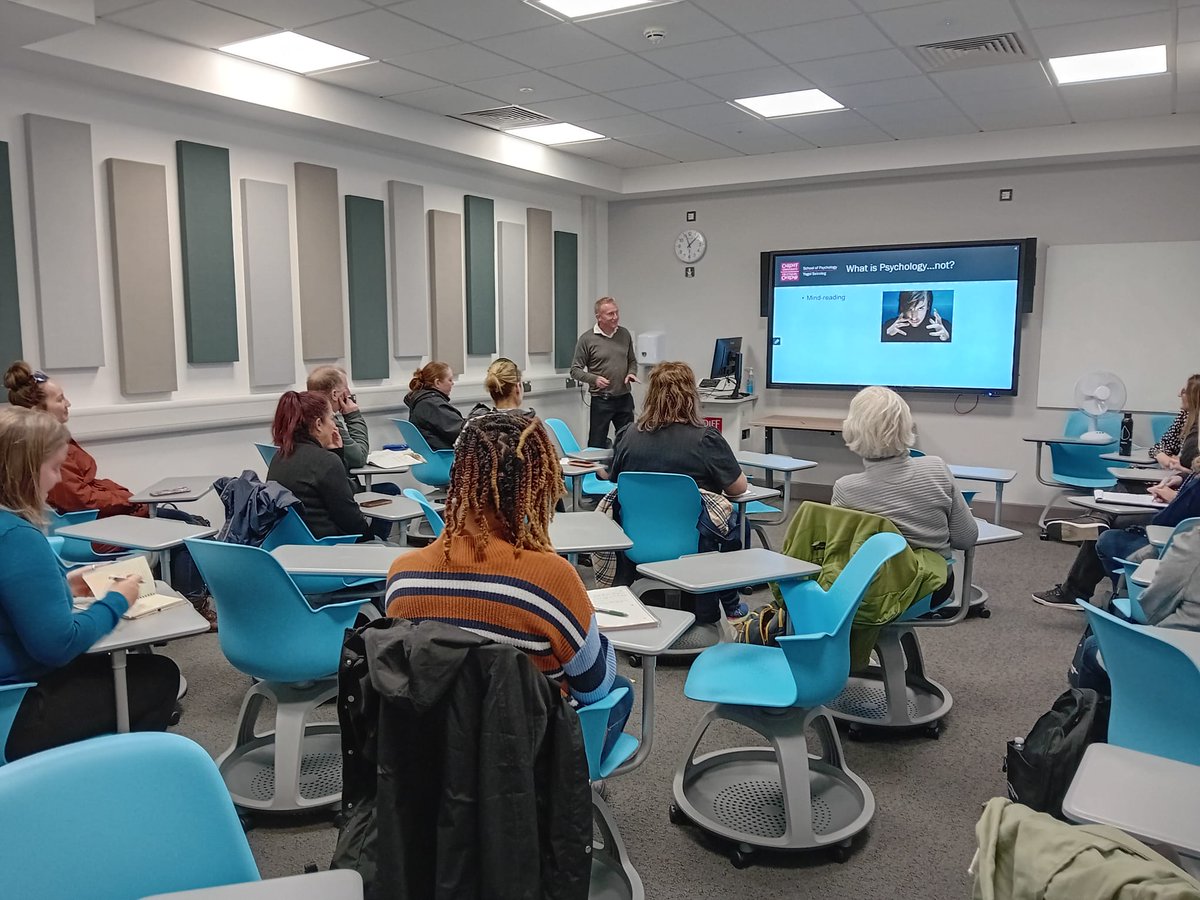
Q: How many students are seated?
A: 13